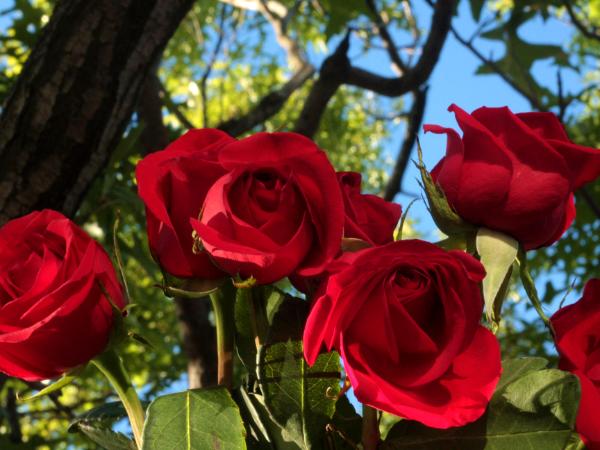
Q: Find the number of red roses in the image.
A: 7